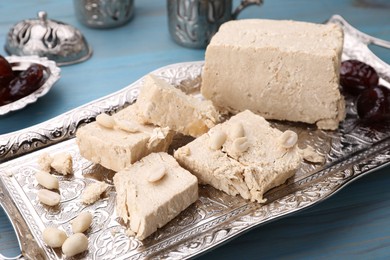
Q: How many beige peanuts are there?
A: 12